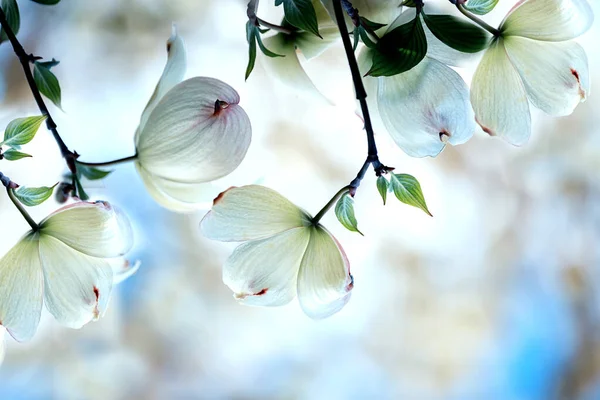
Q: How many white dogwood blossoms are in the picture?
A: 6